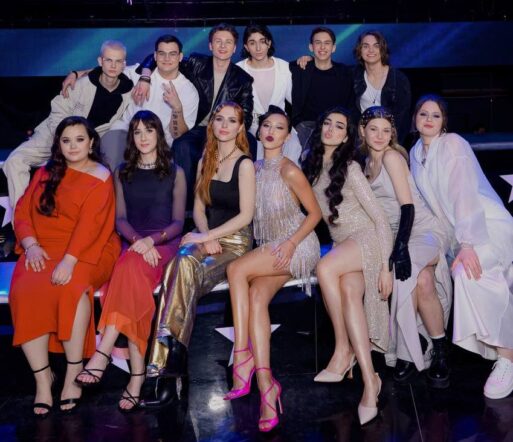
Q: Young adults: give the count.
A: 13